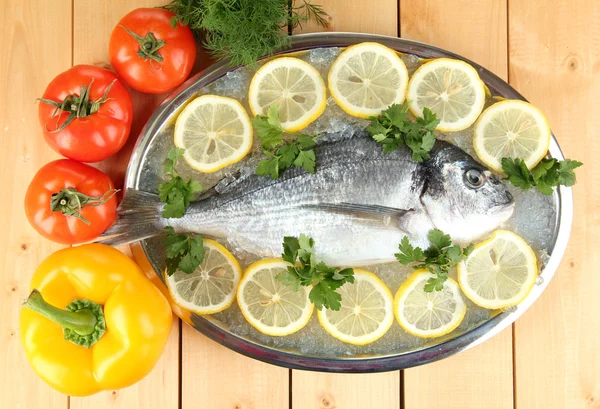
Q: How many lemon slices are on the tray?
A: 10